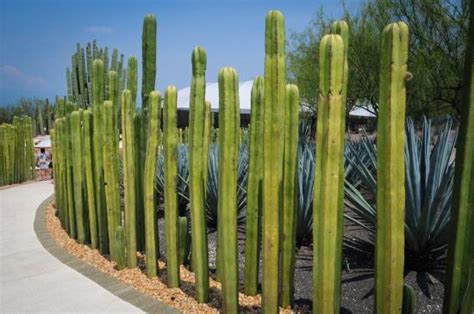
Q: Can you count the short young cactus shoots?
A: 3